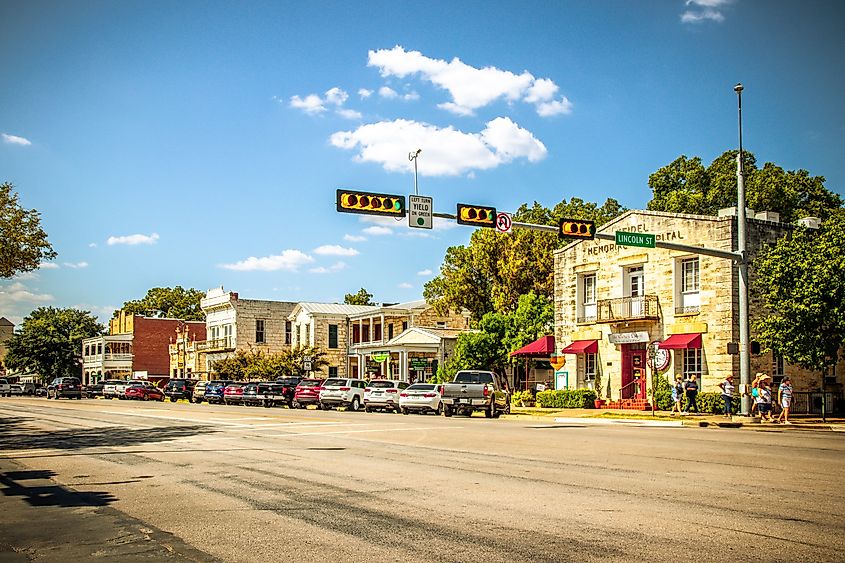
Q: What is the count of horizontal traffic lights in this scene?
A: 3